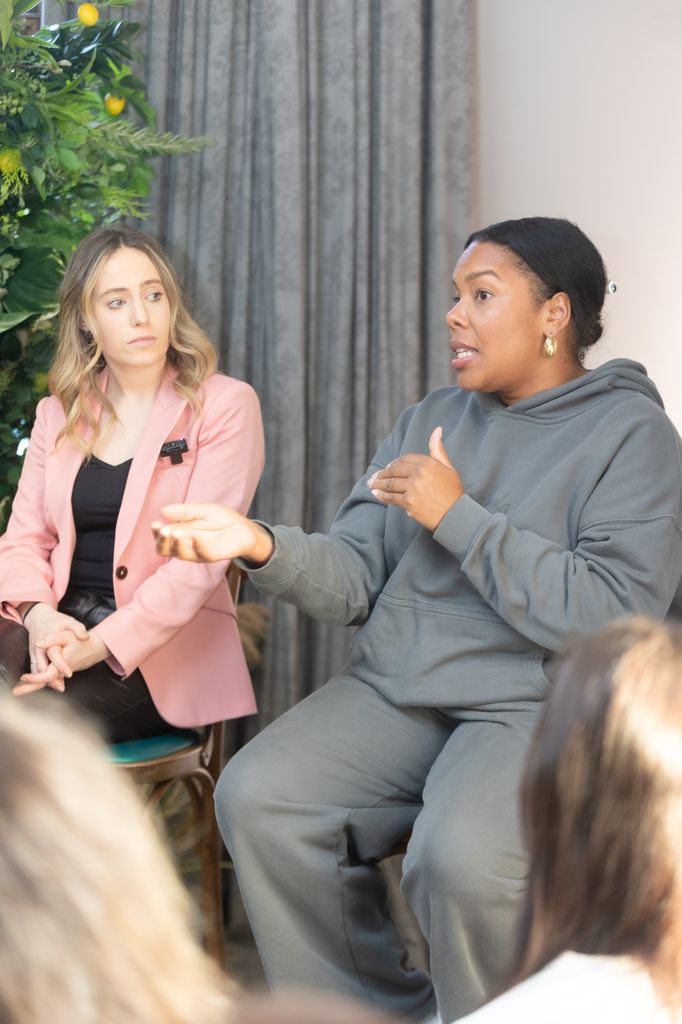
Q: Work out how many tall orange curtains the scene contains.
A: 0